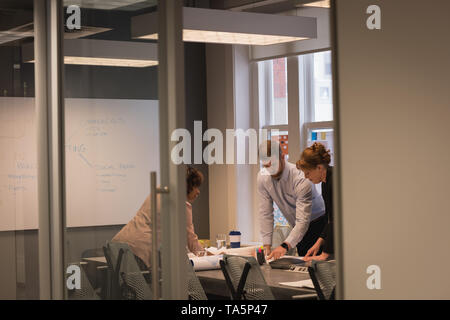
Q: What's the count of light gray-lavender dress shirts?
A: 1